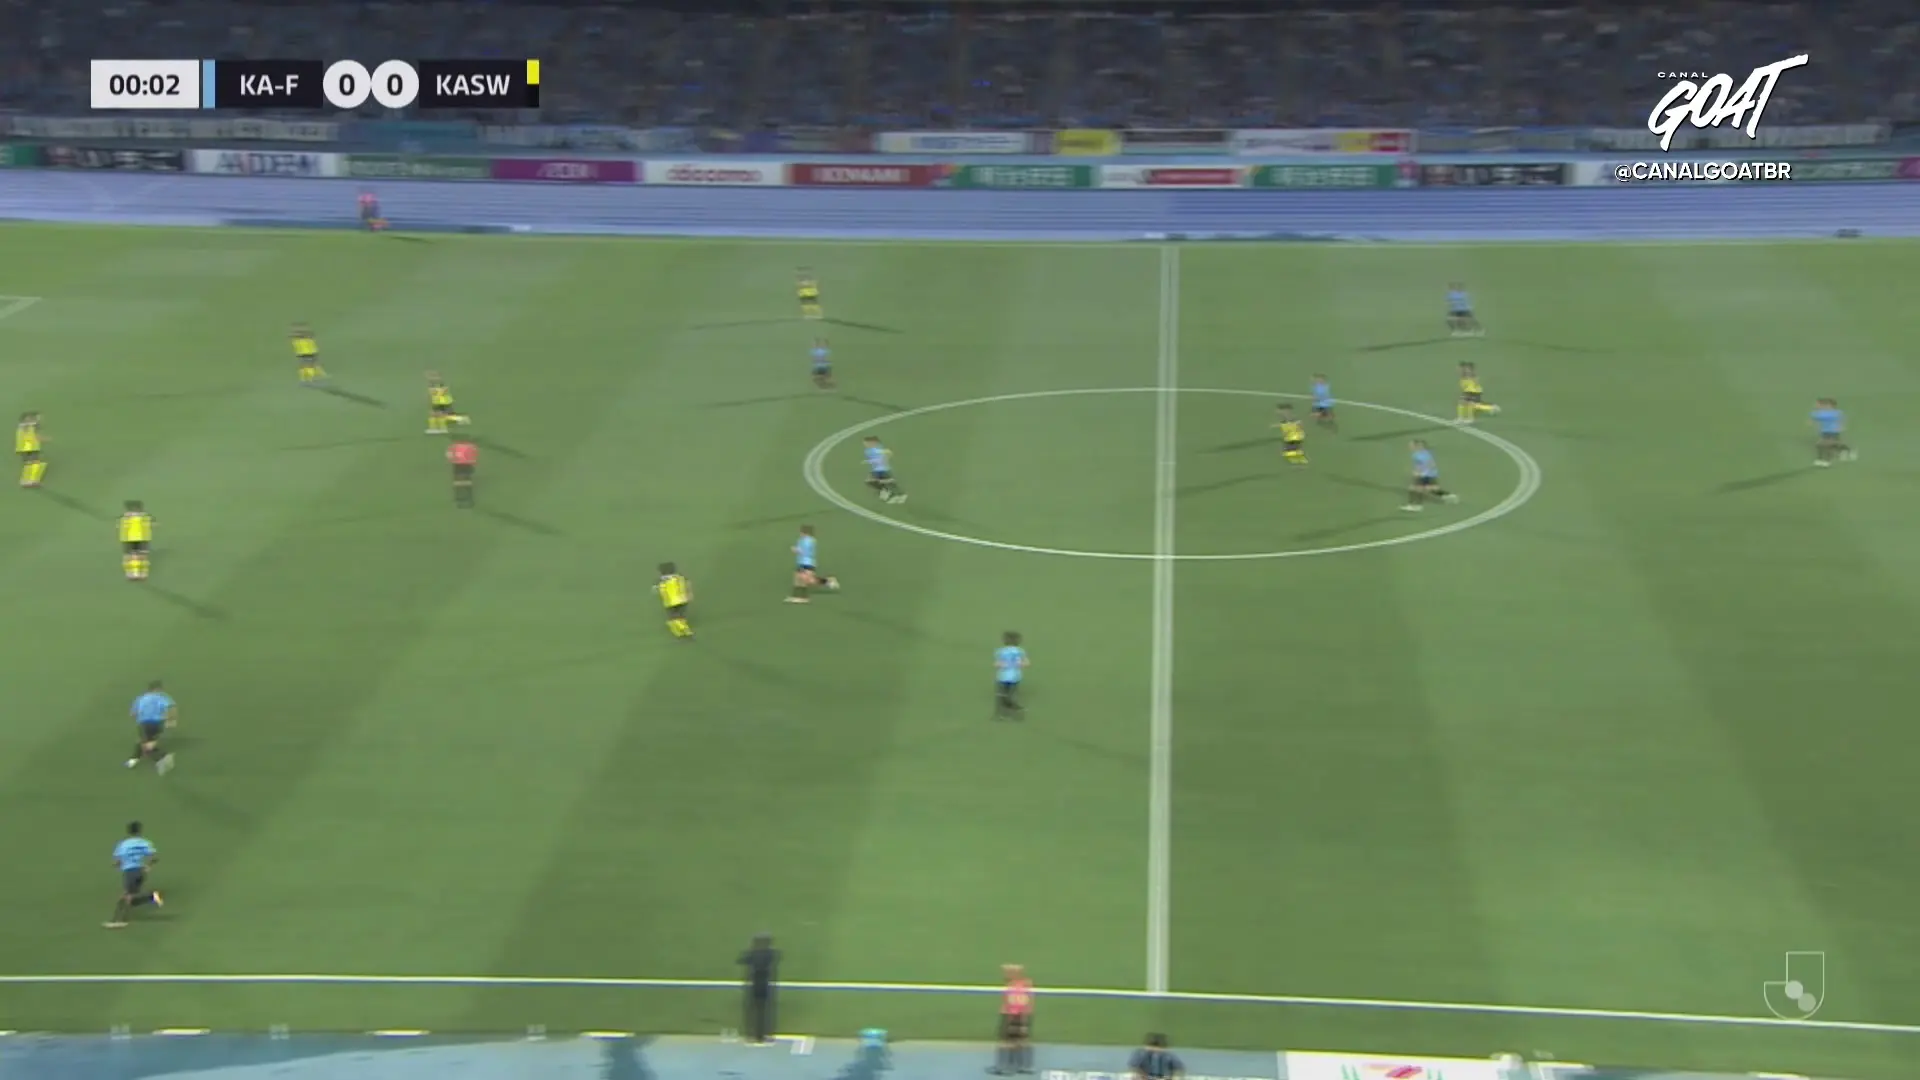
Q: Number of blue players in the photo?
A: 10